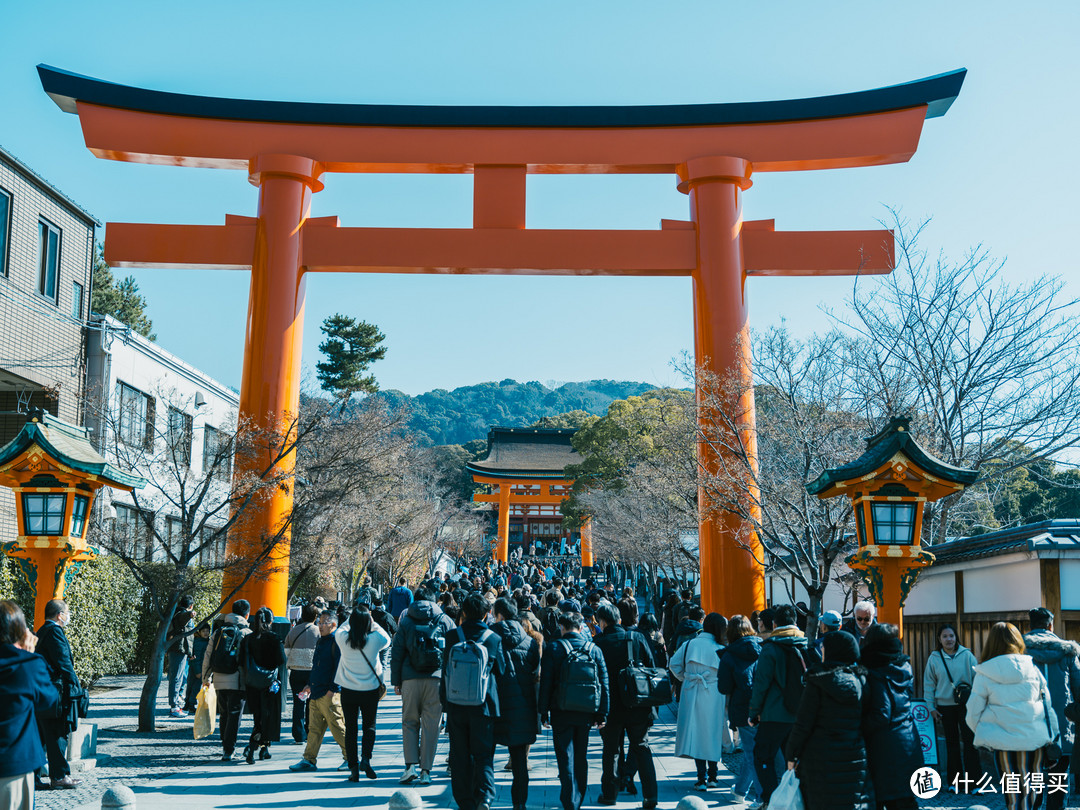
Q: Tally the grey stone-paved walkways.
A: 1